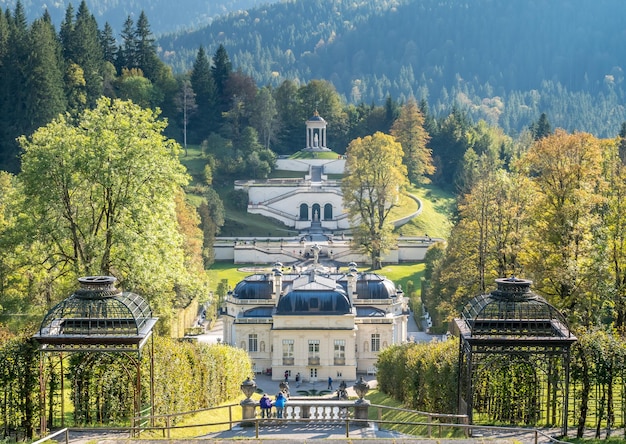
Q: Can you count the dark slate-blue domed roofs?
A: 3